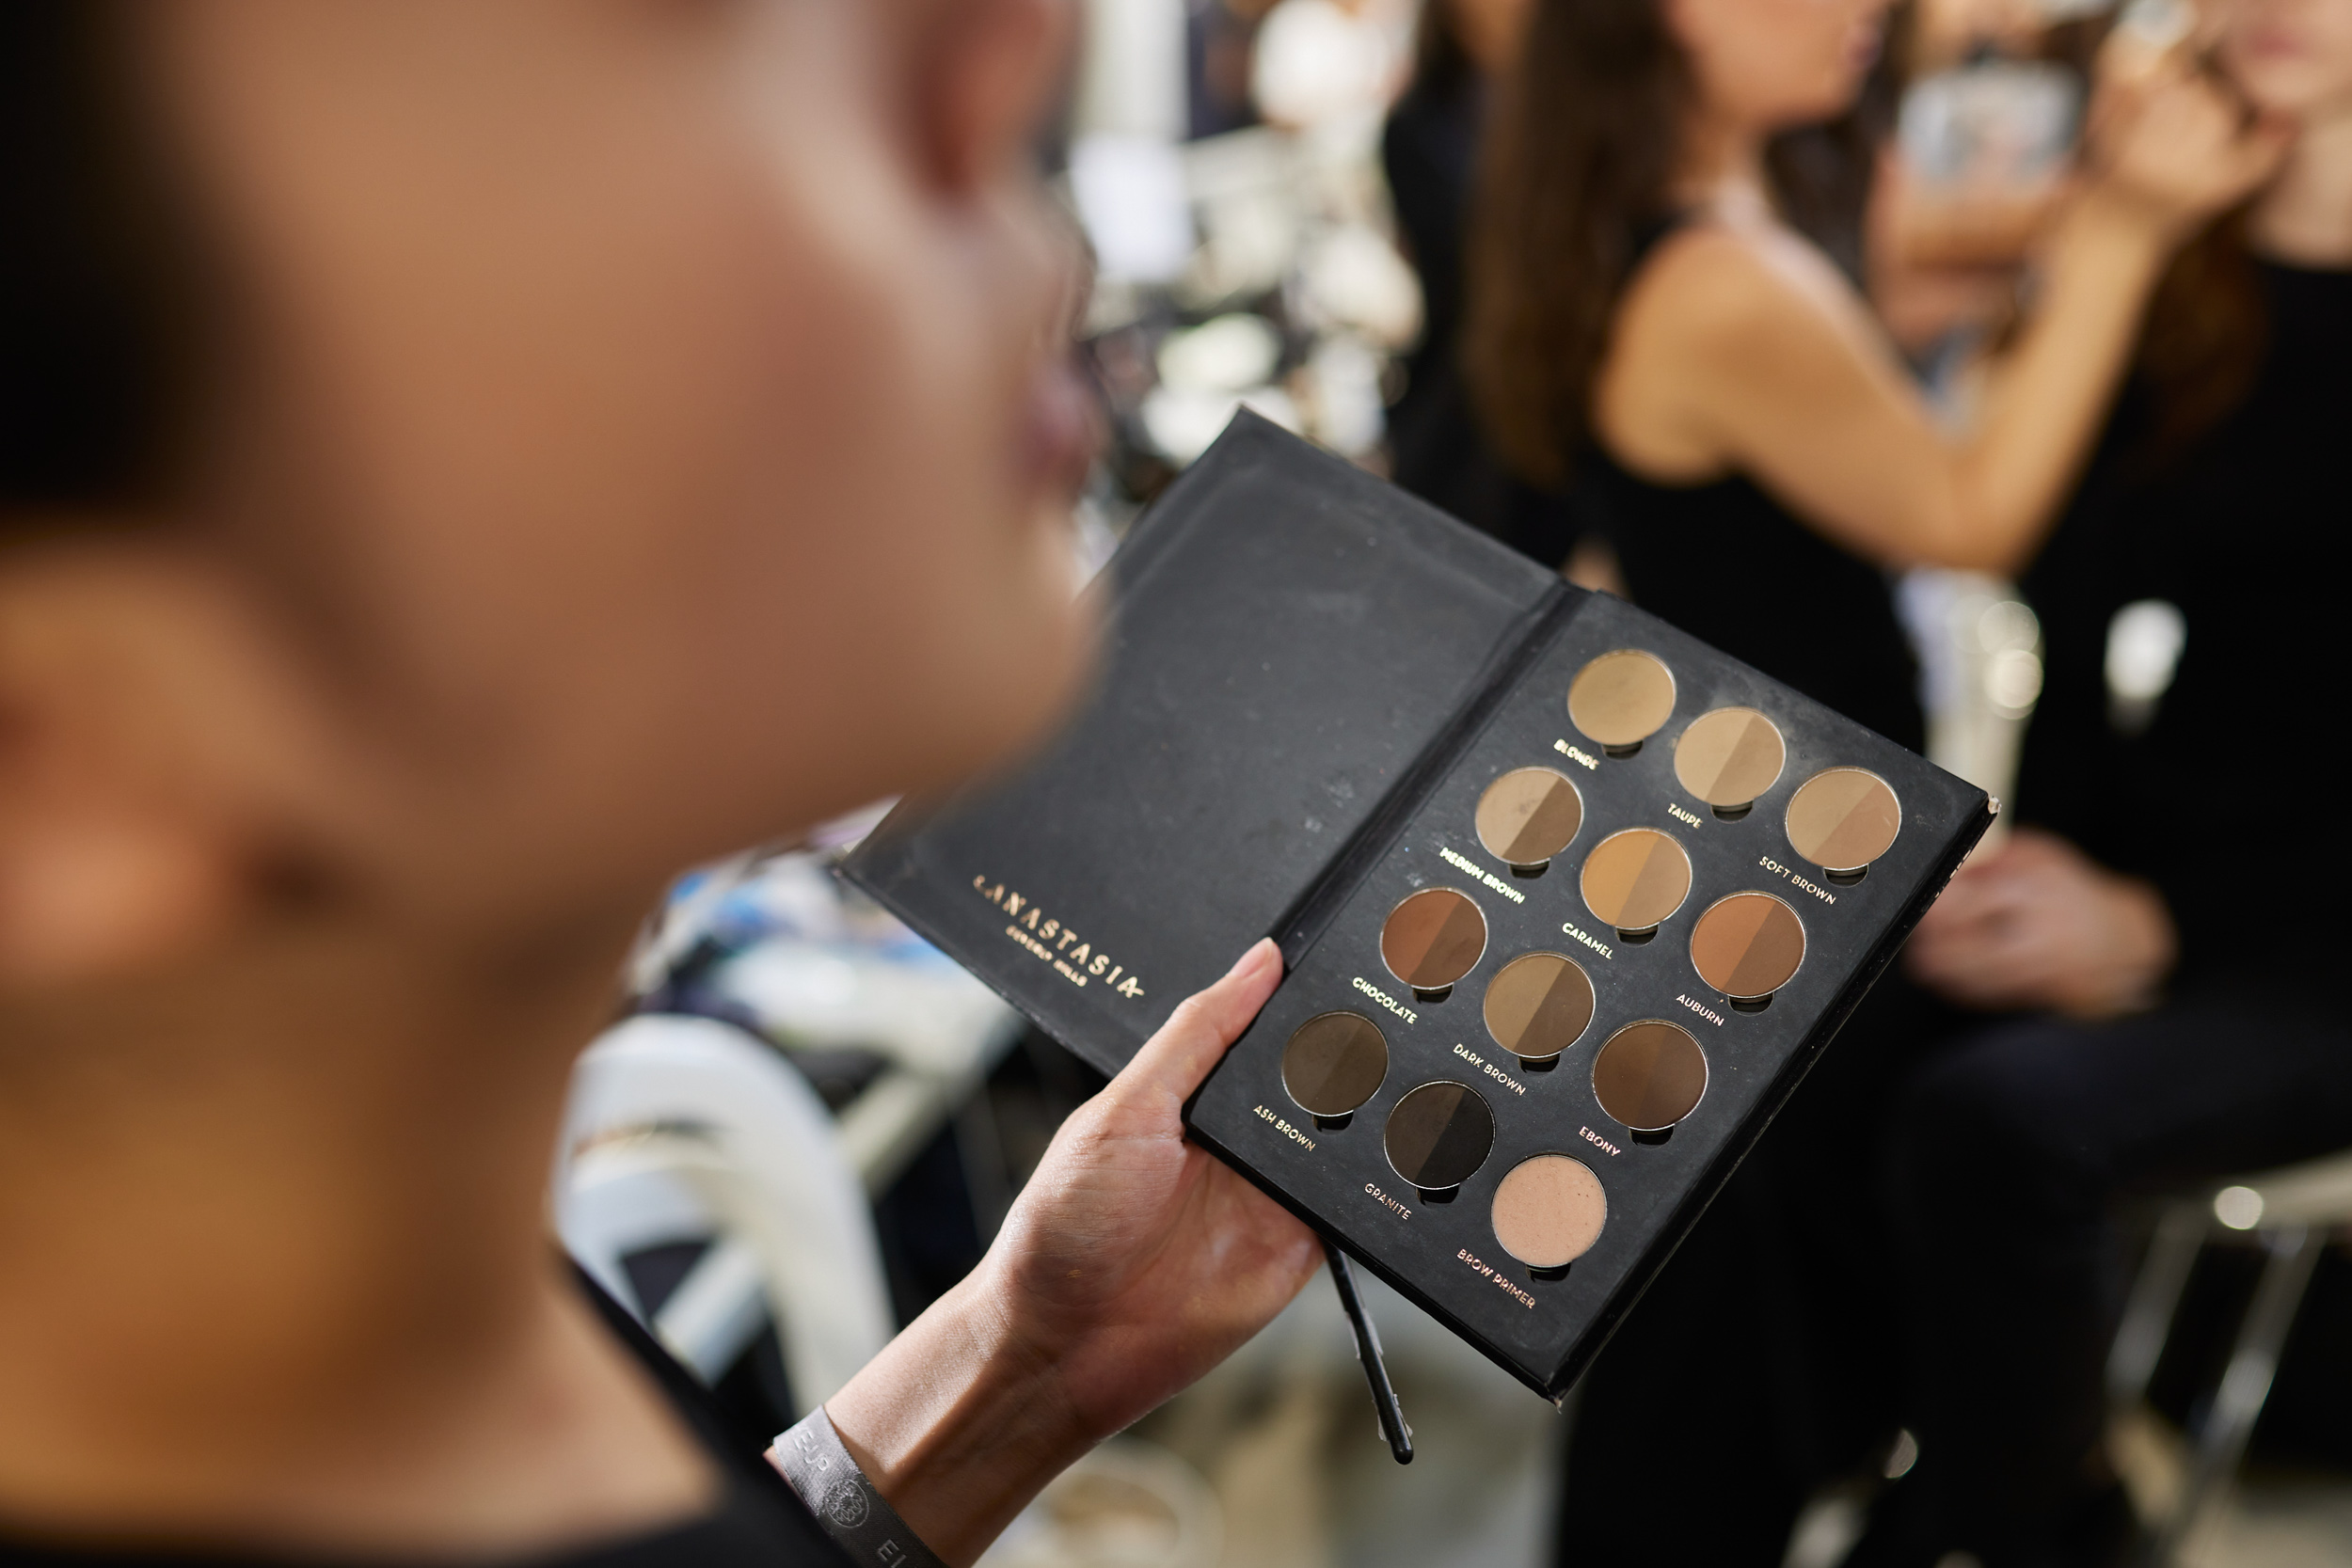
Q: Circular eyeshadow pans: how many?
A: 12